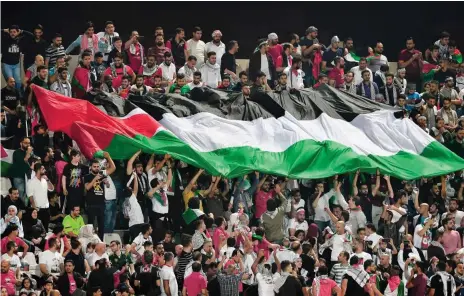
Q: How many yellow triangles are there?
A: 0